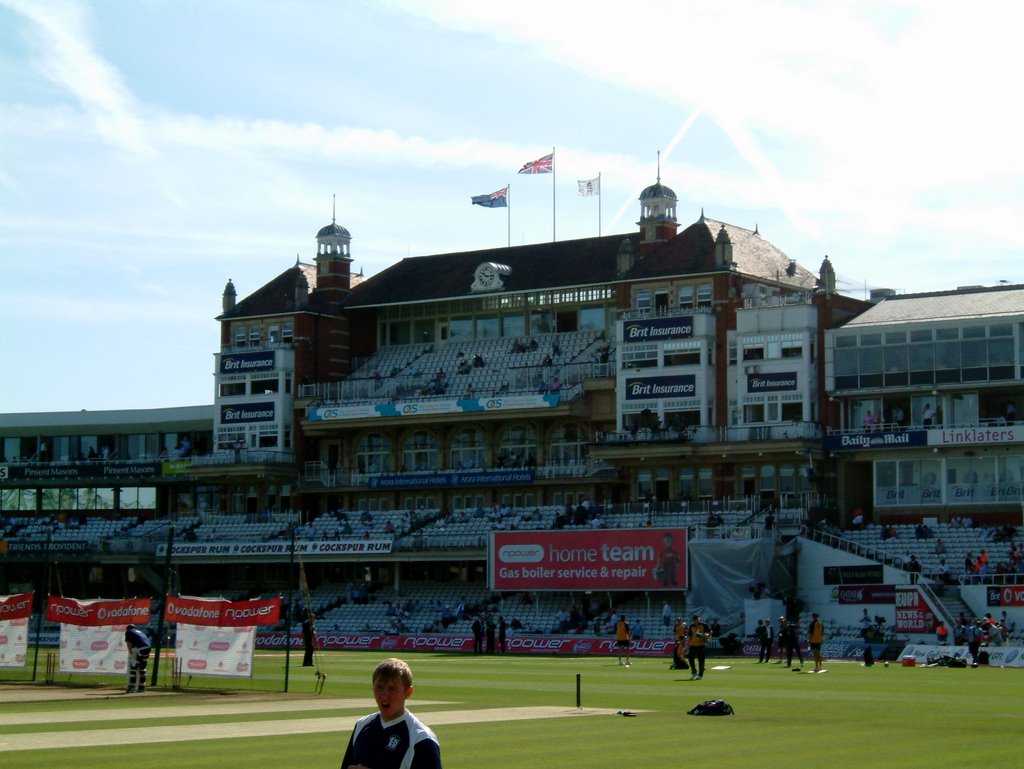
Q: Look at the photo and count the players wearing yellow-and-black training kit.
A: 4